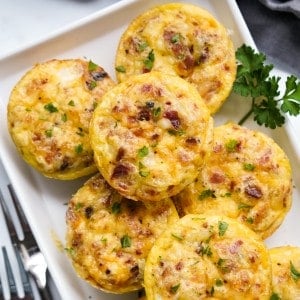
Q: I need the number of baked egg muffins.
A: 7